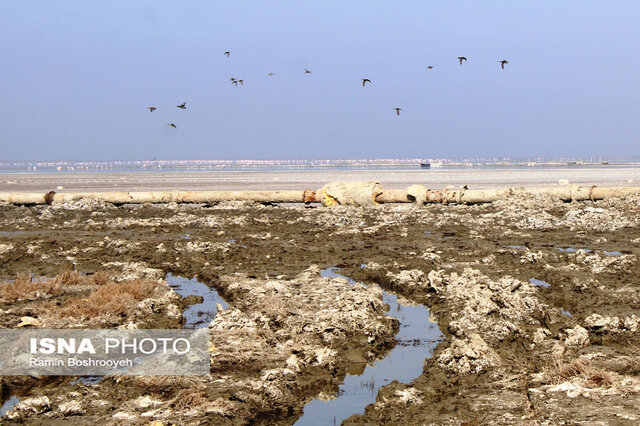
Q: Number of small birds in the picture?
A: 14